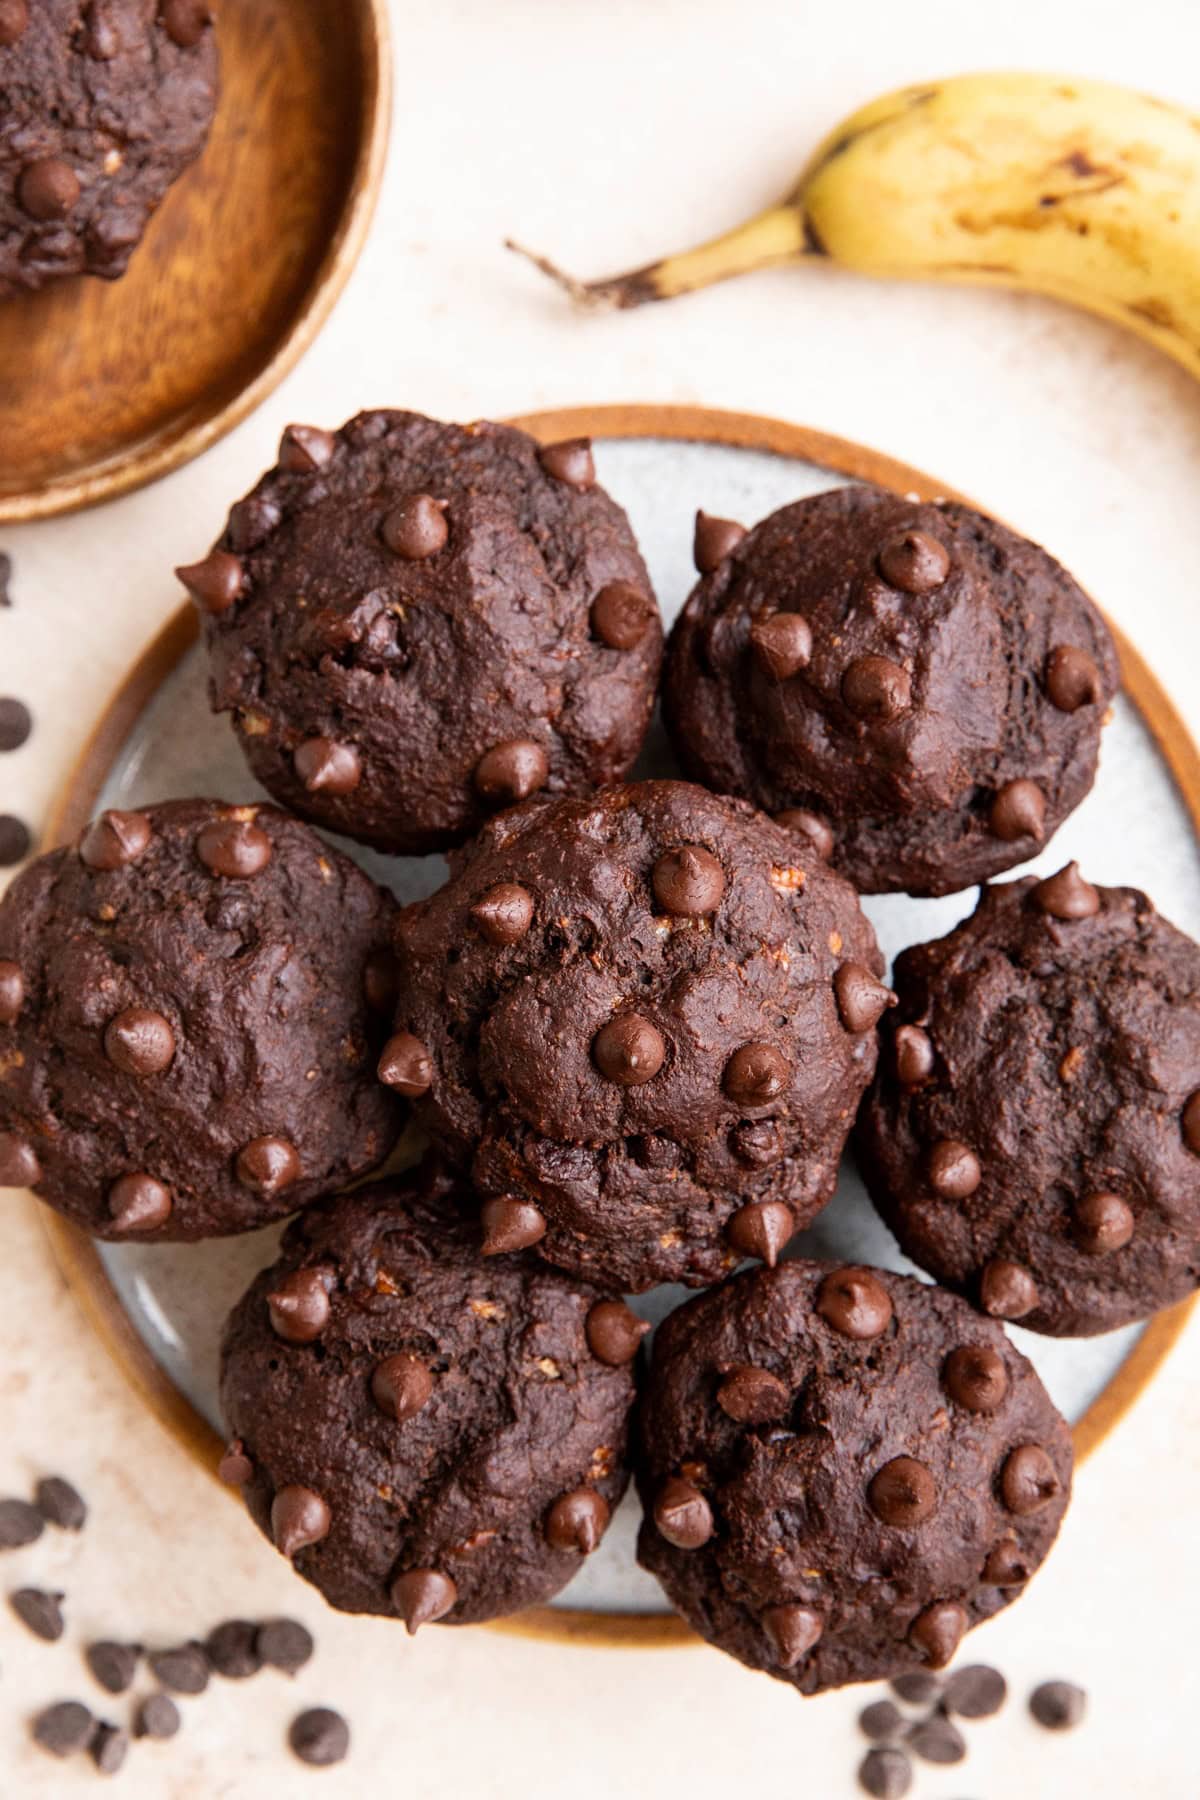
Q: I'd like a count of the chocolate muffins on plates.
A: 8